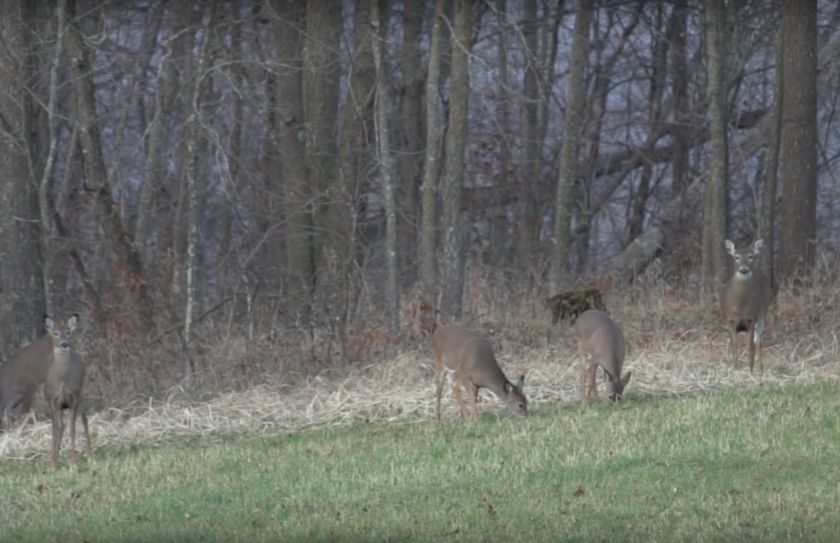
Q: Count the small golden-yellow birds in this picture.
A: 0